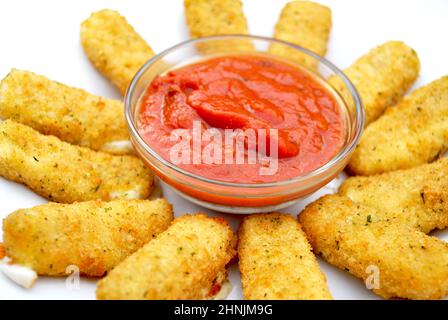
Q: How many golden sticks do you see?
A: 12